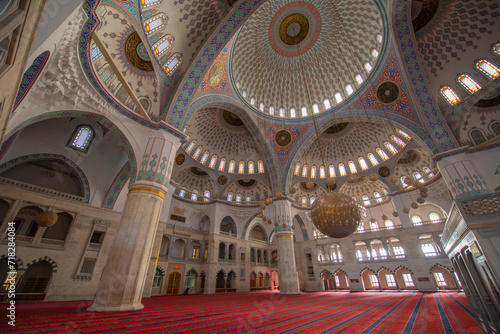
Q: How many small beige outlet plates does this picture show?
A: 0